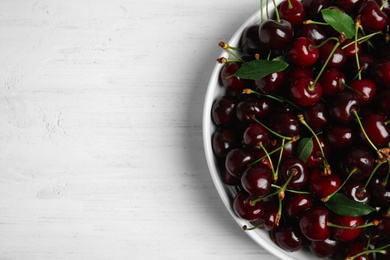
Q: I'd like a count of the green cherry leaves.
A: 4